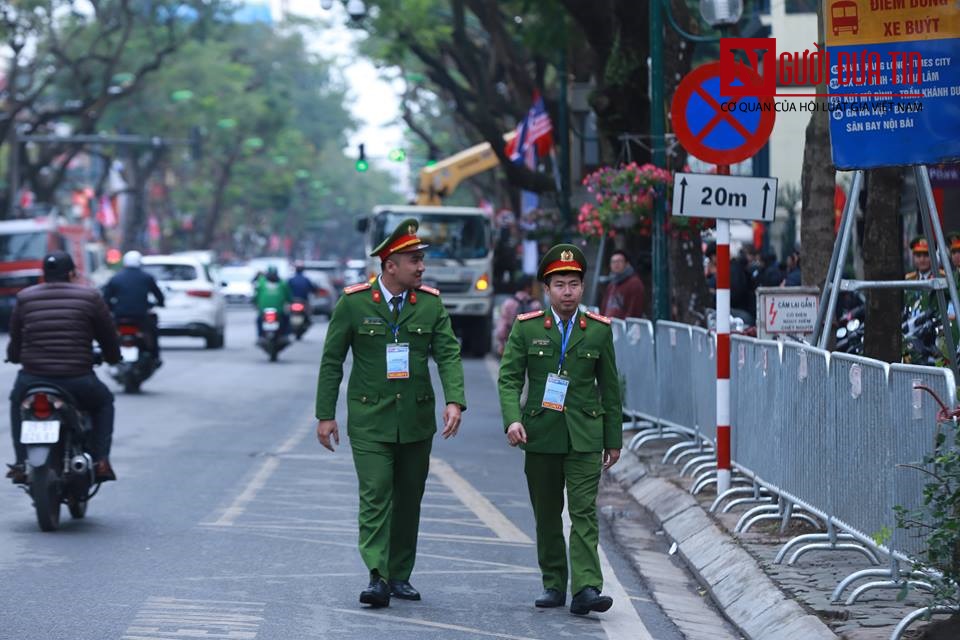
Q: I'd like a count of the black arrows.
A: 2